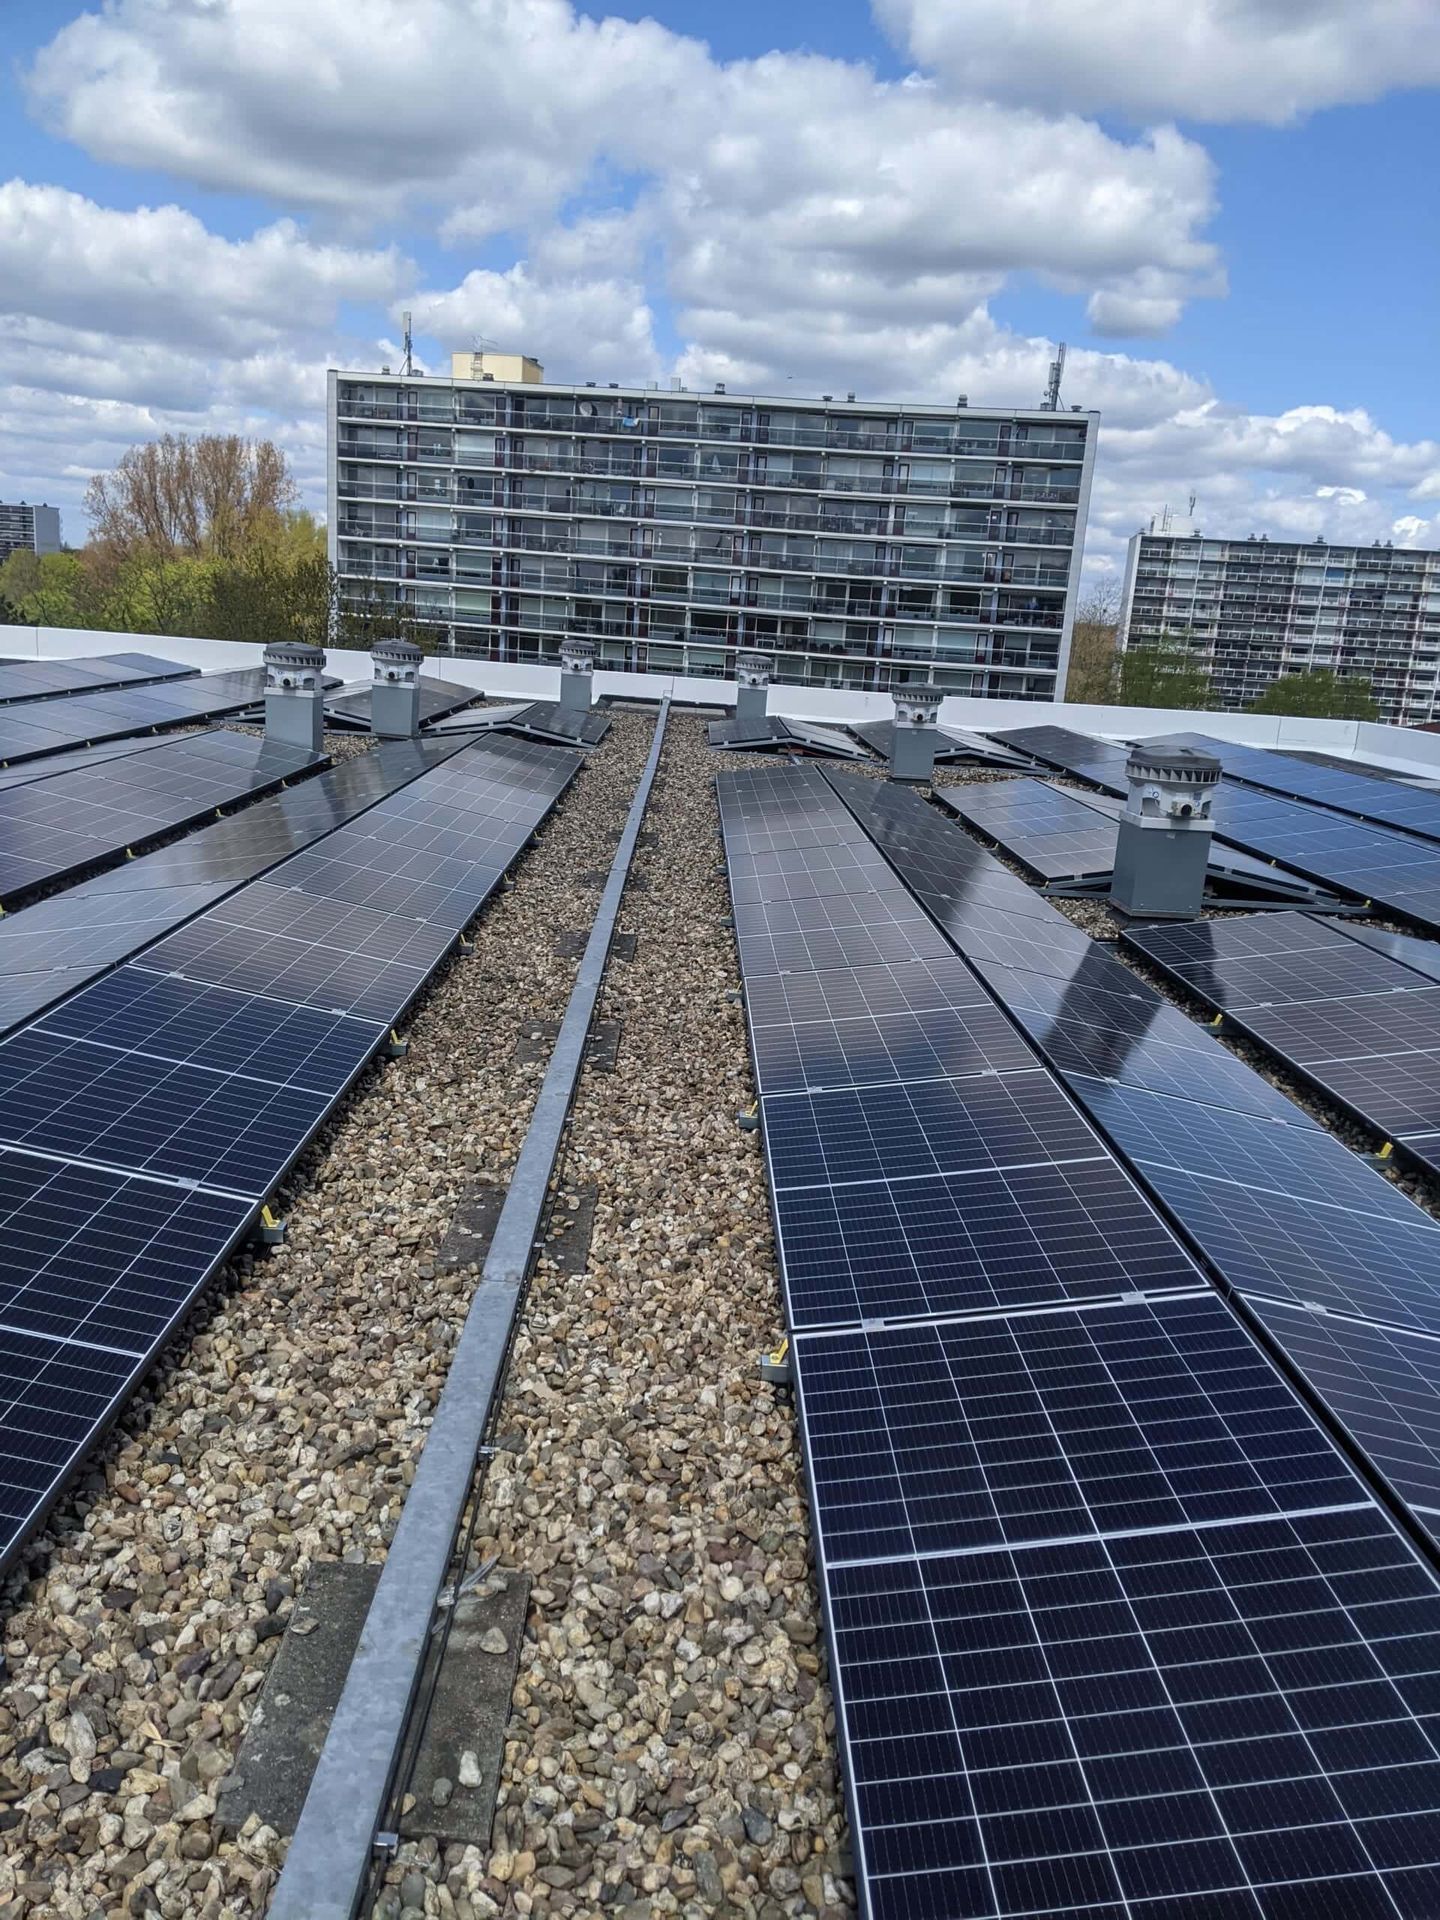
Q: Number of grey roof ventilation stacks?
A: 6